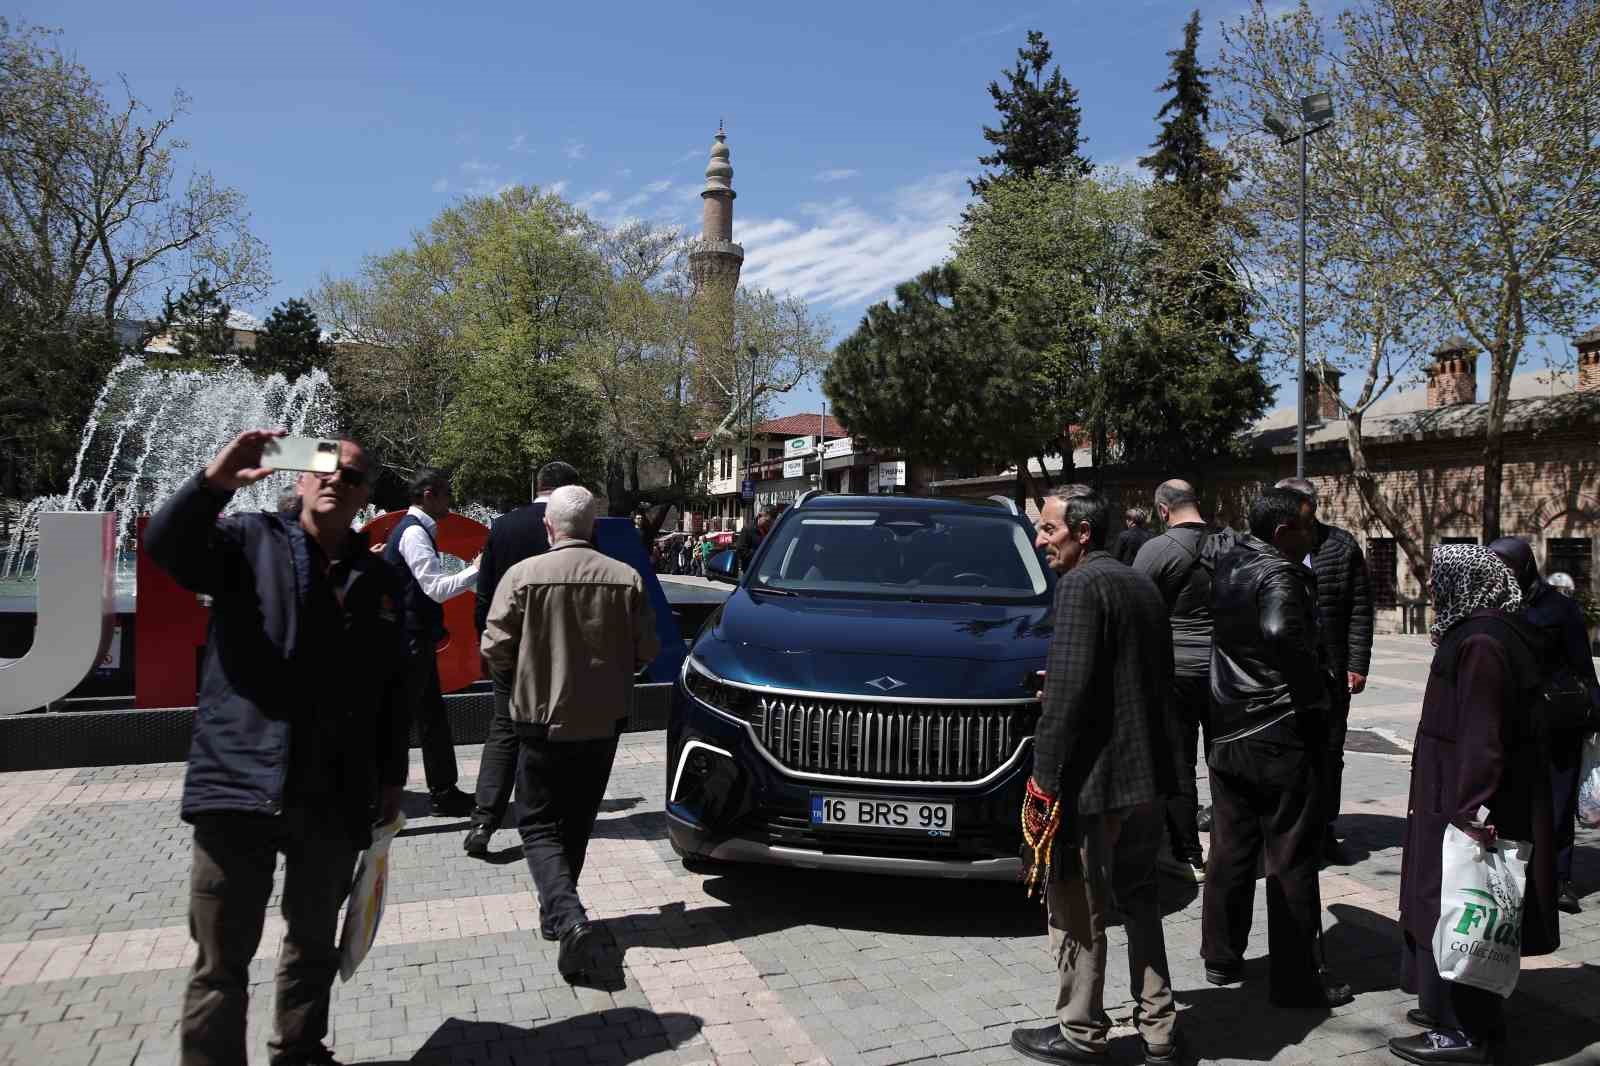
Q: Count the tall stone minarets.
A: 1